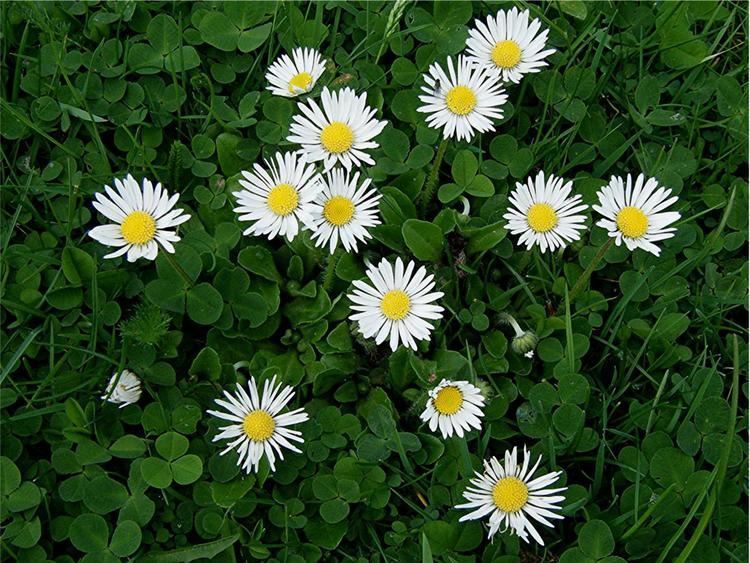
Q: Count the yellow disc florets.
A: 13